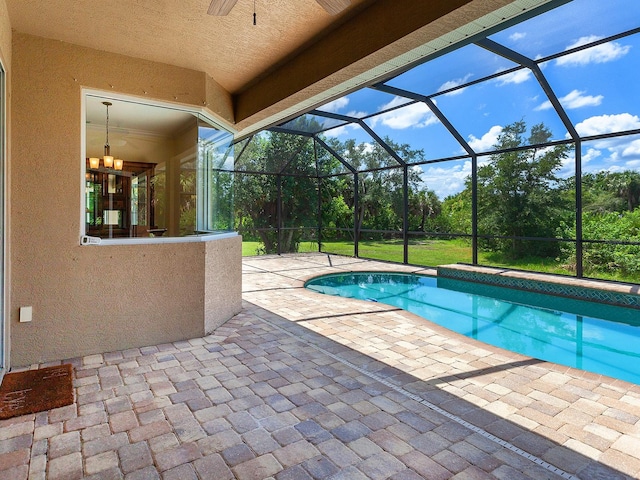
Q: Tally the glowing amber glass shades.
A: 3